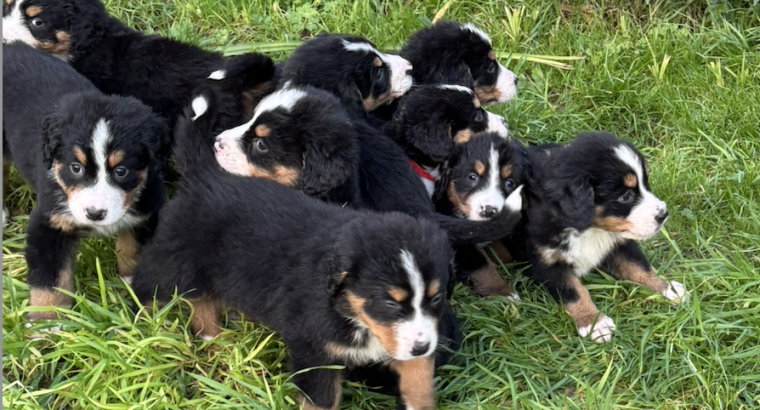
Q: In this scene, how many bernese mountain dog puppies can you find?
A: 9